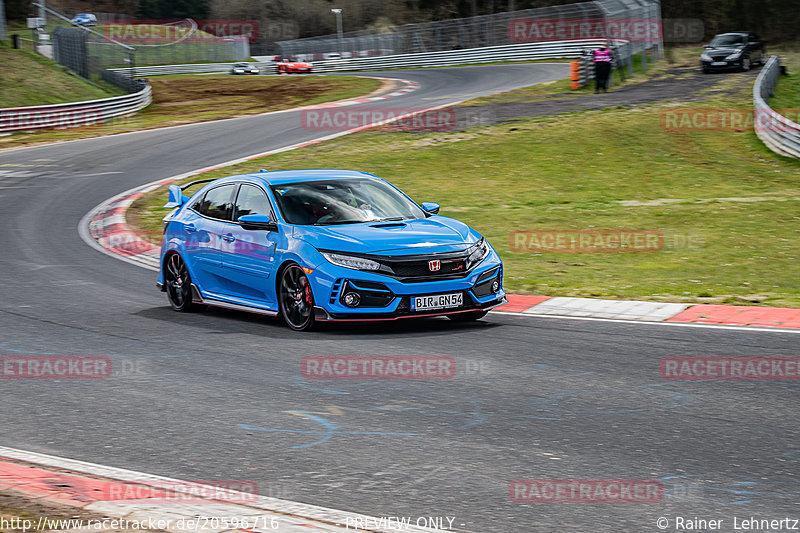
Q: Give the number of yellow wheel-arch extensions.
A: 0